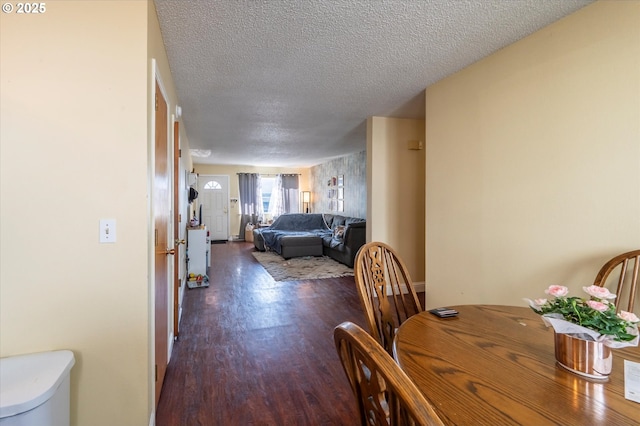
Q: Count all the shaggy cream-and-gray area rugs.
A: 1